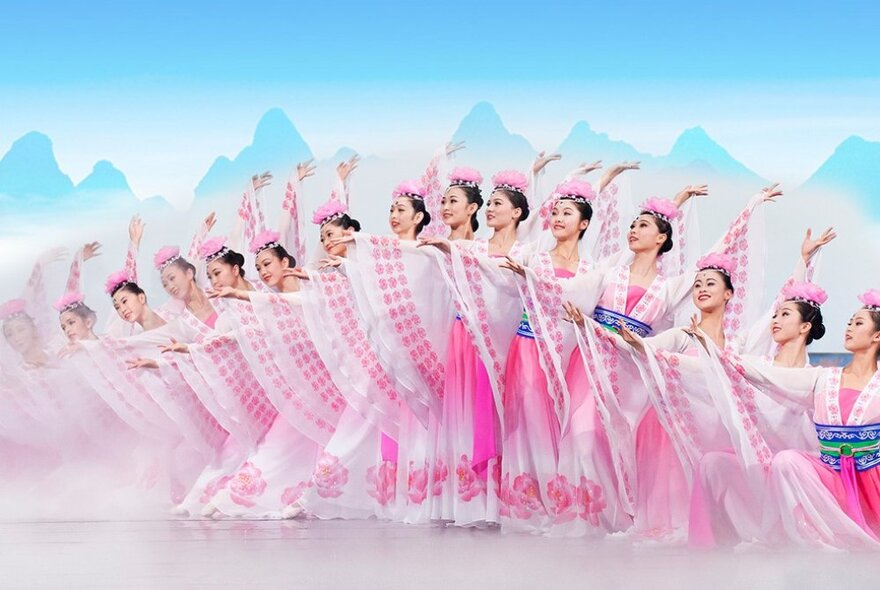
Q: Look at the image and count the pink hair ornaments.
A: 15